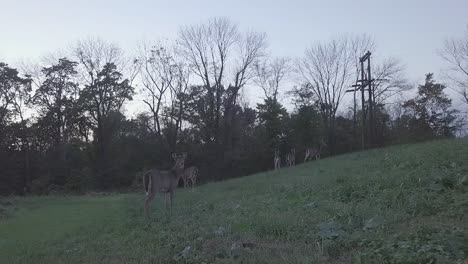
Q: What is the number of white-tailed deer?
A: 5